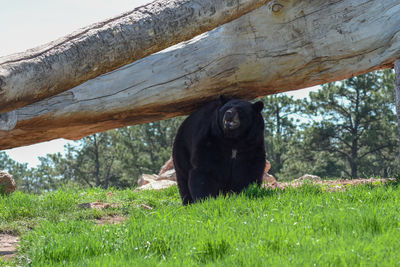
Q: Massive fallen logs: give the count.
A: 2